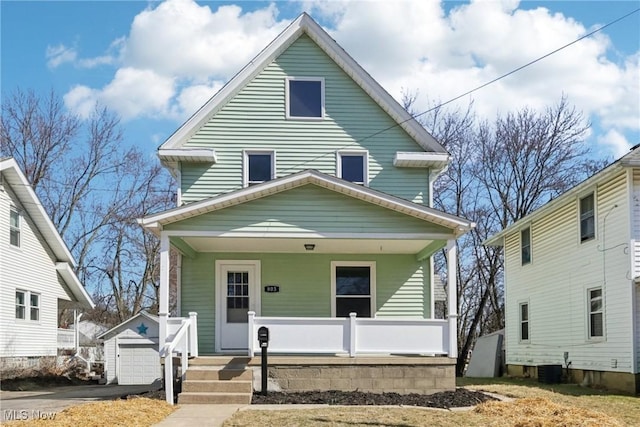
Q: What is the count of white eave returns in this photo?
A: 2